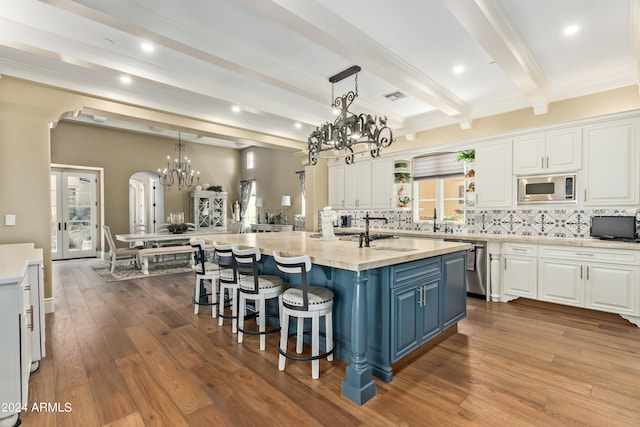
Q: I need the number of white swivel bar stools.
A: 4